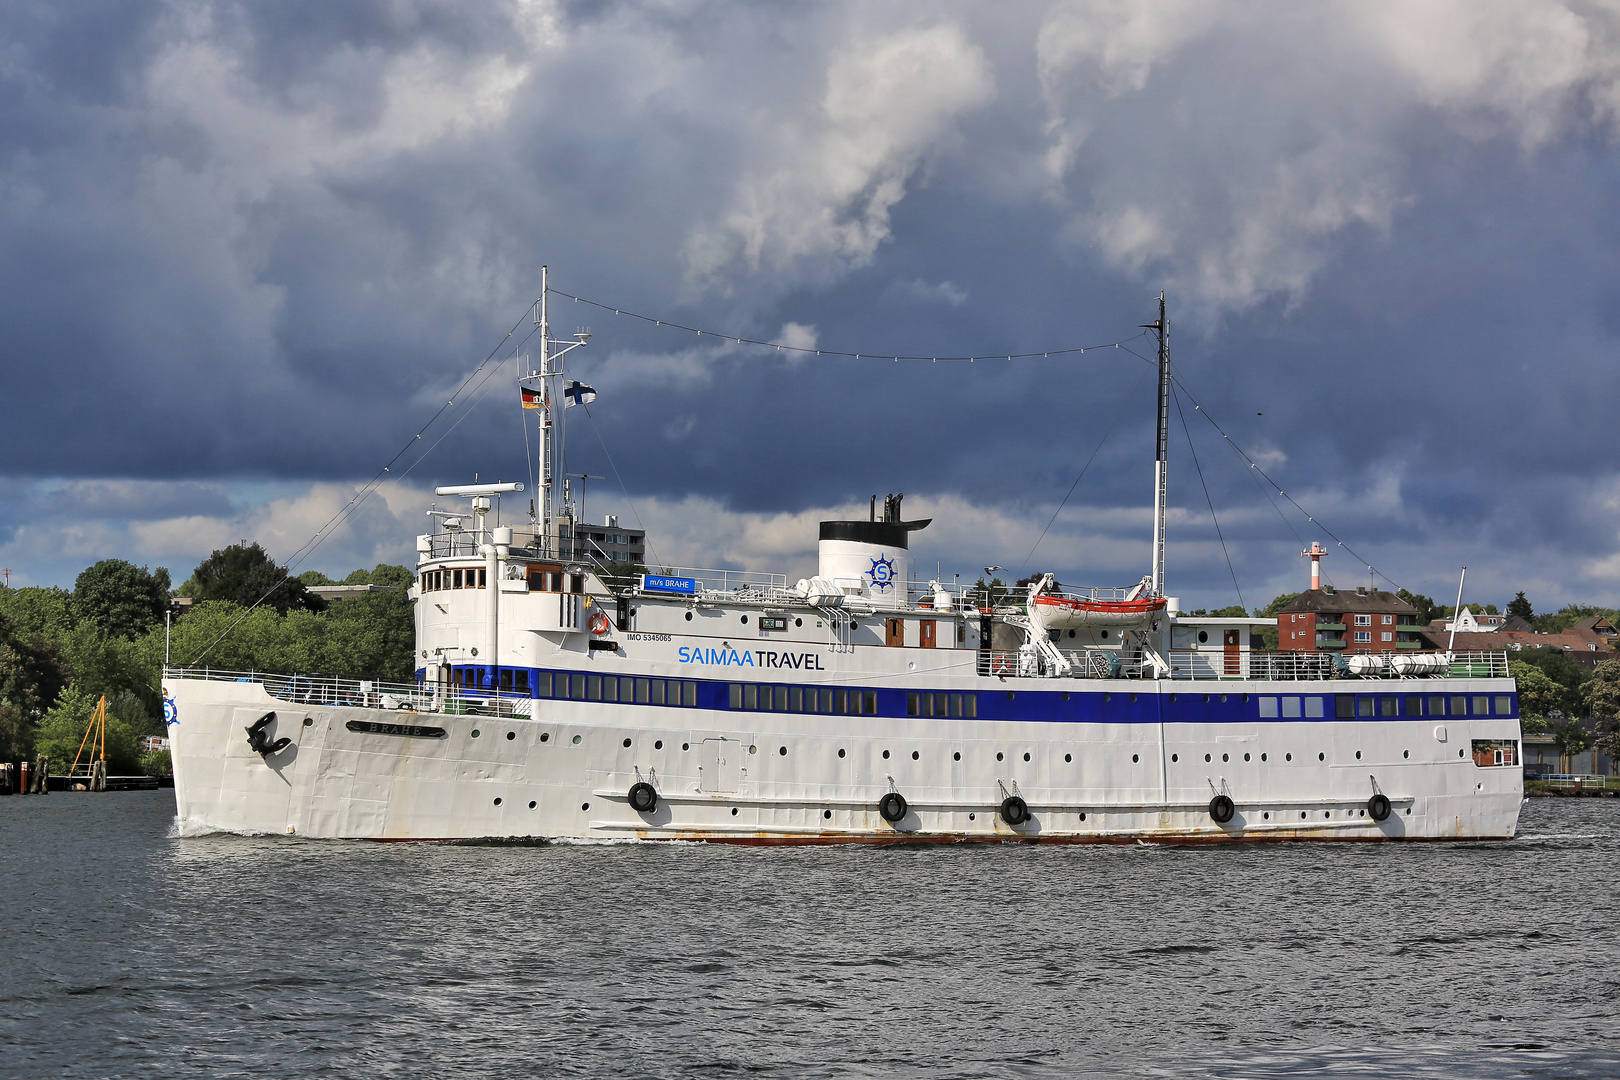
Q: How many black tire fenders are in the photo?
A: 5